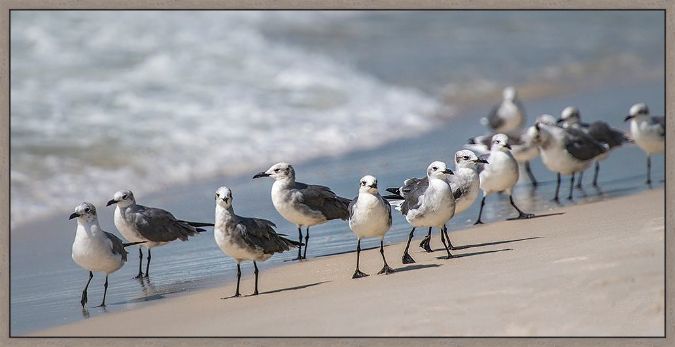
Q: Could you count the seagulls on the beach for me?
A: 13